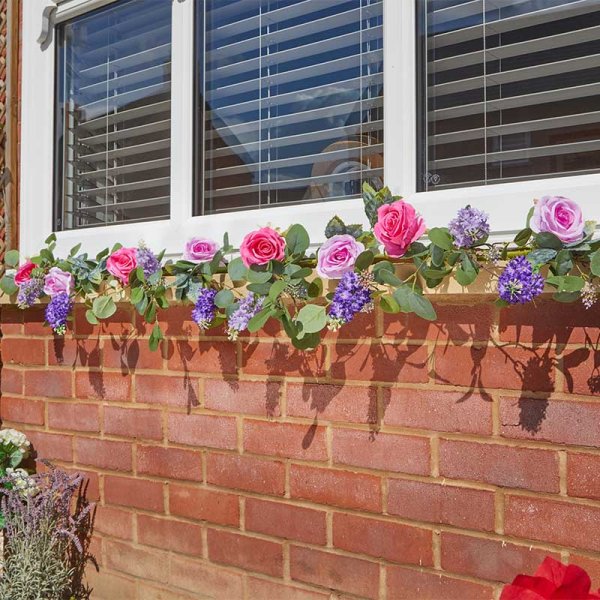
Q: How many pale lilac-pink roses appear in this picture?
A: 4